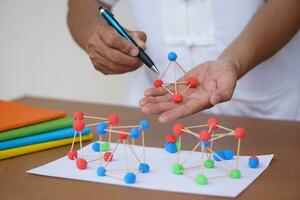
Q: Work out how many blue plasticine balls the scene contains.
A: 13